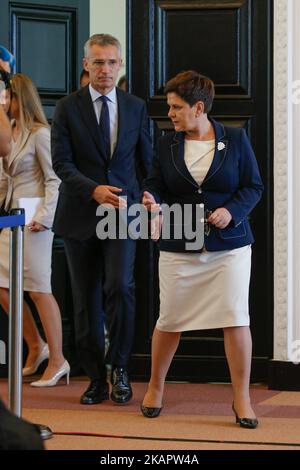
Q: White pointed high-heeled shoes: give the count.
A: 2